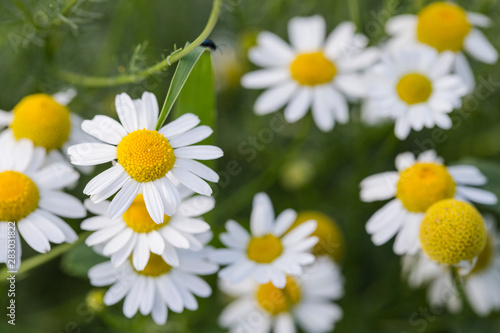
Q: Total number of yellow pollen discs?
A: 14